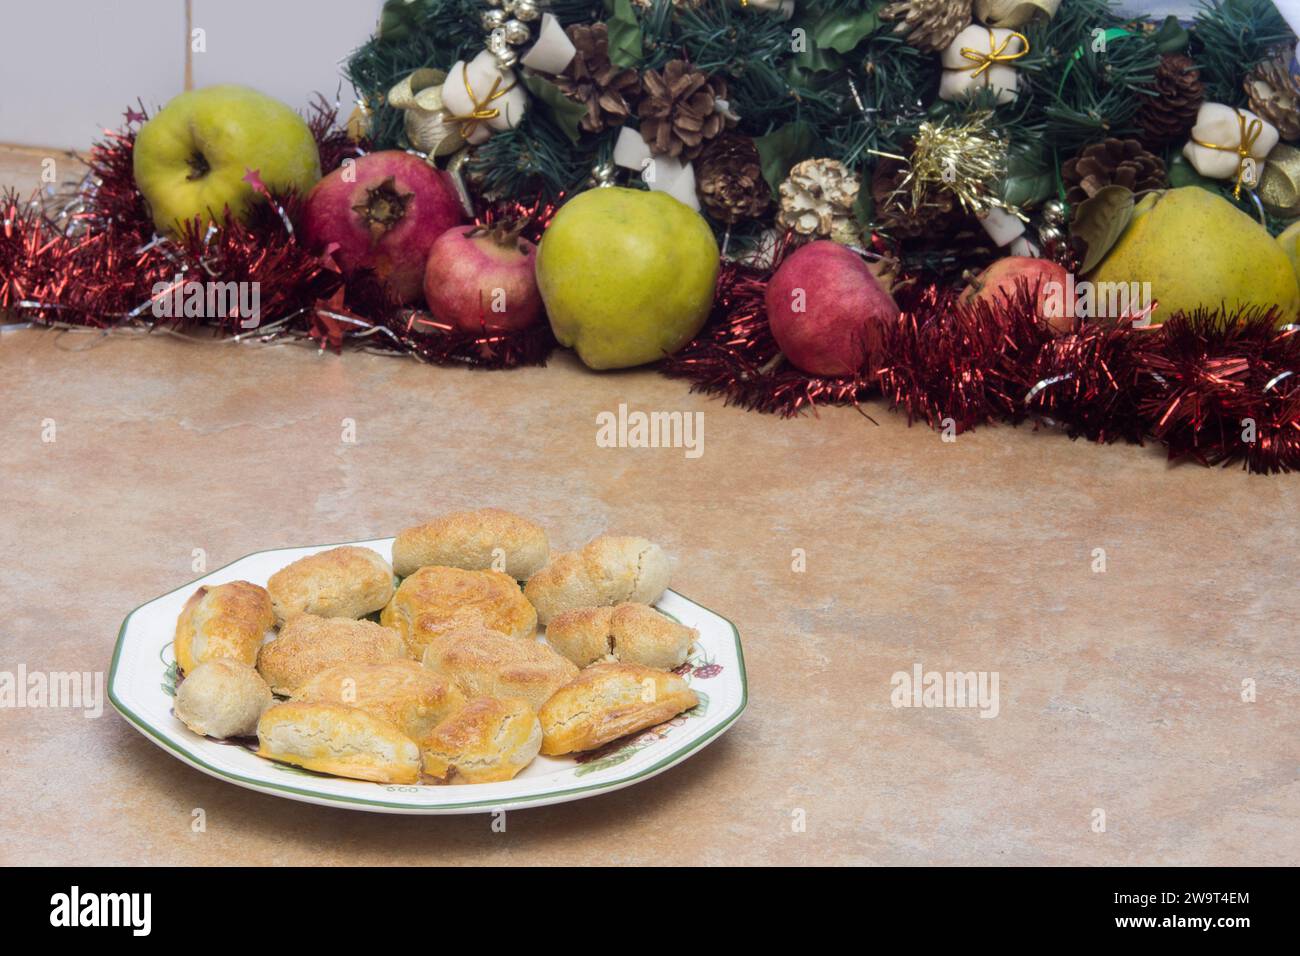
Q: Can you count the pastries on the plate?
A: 13